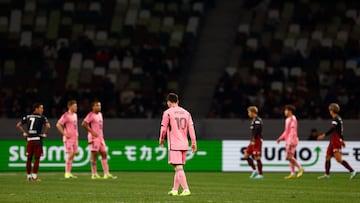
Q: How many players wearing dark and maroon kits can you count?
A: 3